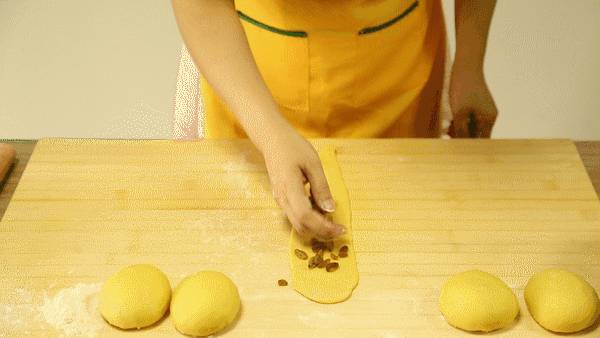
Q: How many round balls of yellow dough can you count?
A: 4